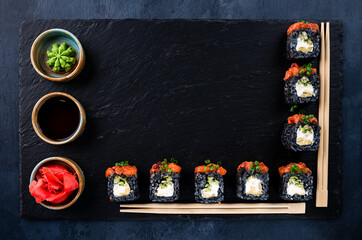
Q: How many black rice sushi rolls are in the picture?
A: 8